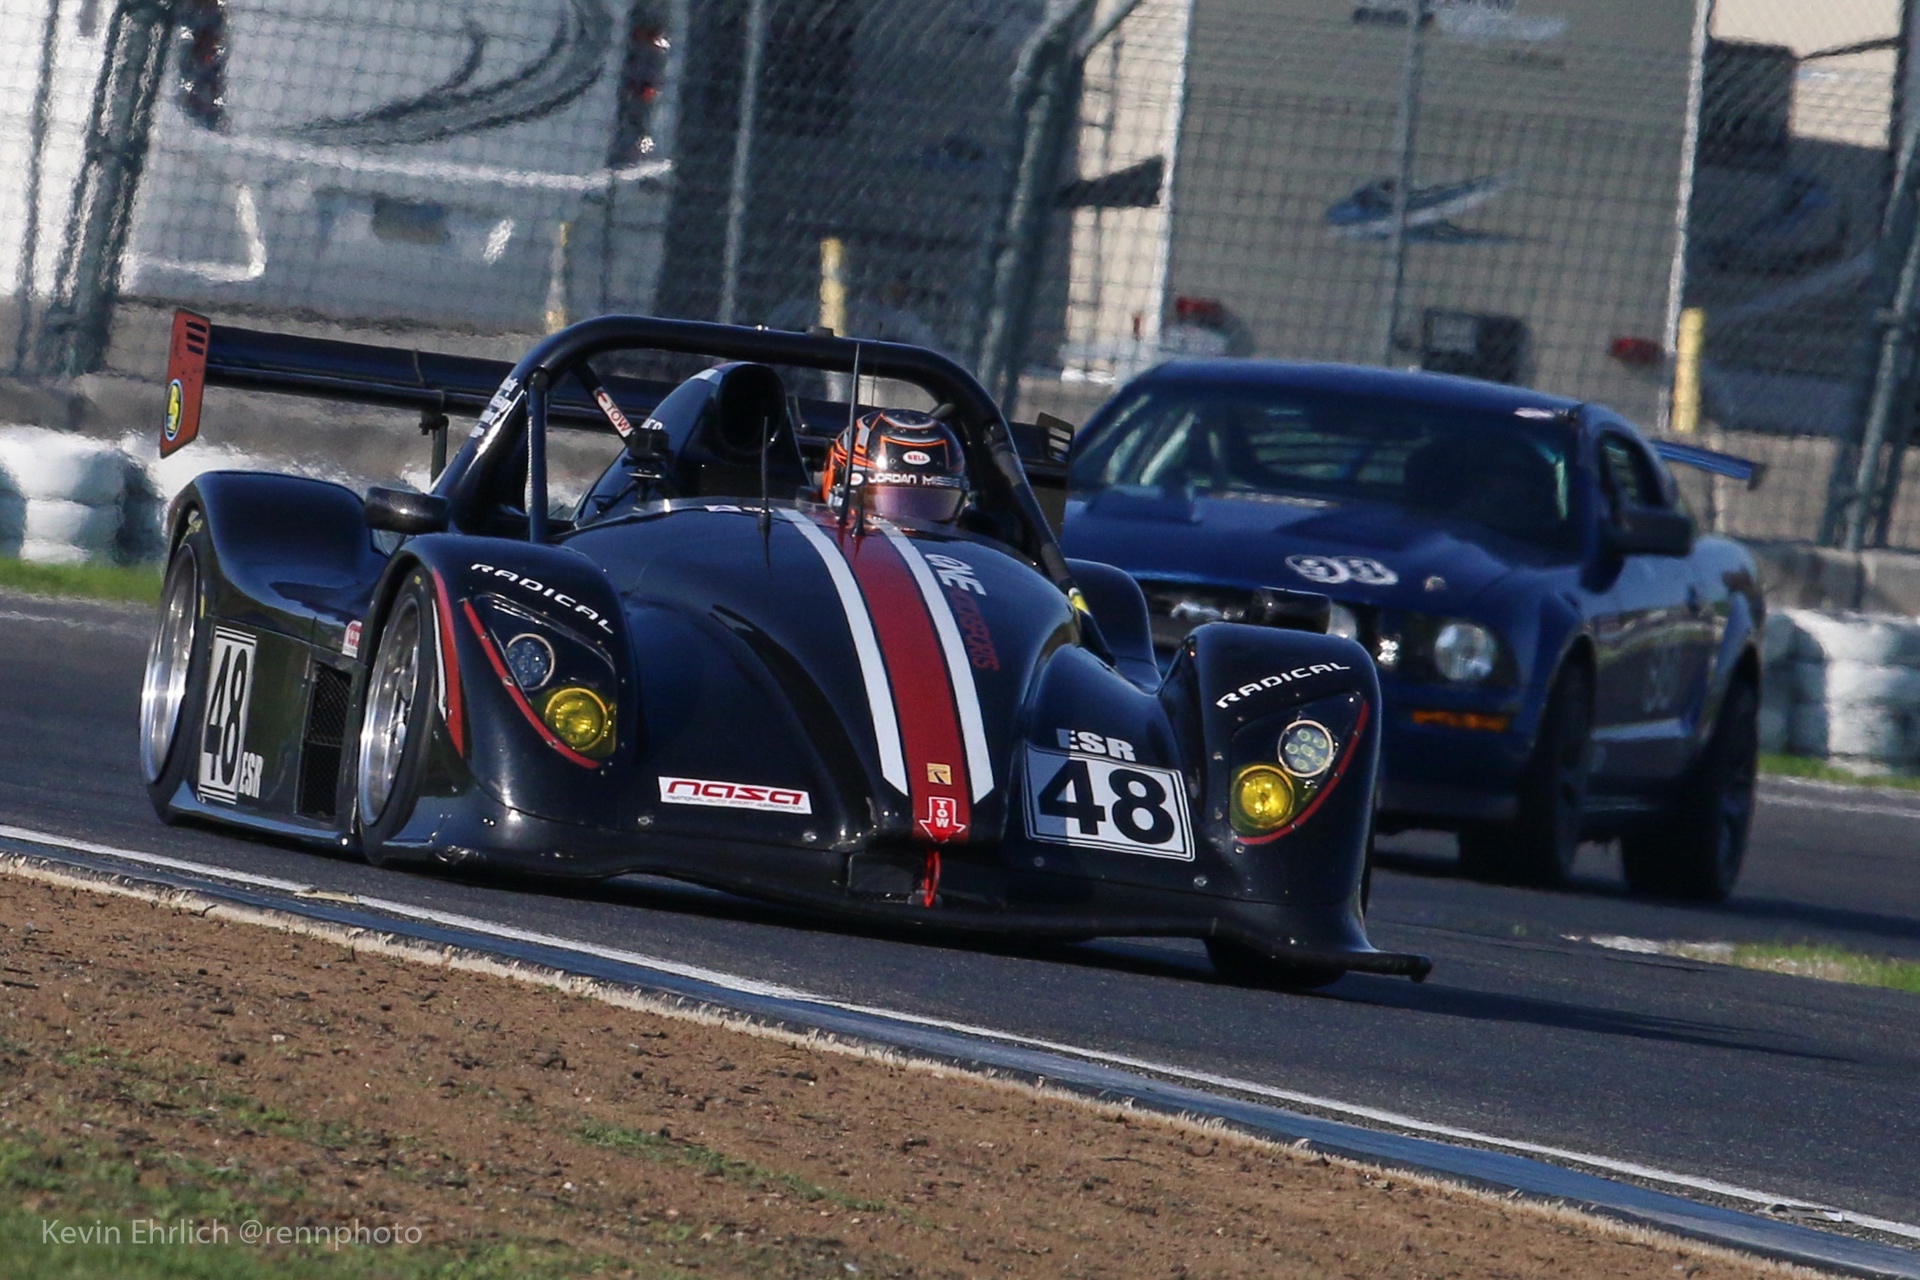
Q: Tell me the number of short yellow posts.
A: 3